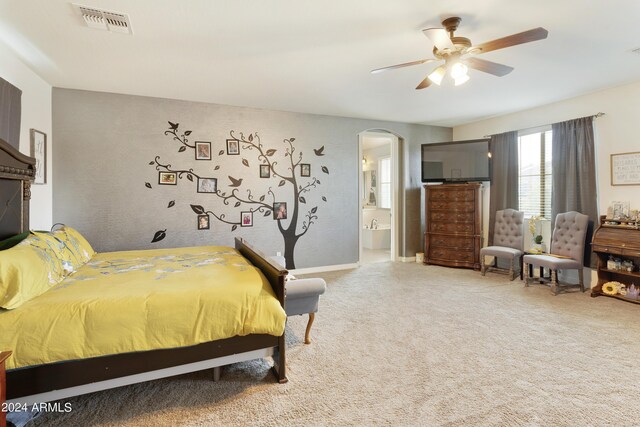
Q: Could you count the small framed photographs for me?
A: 9